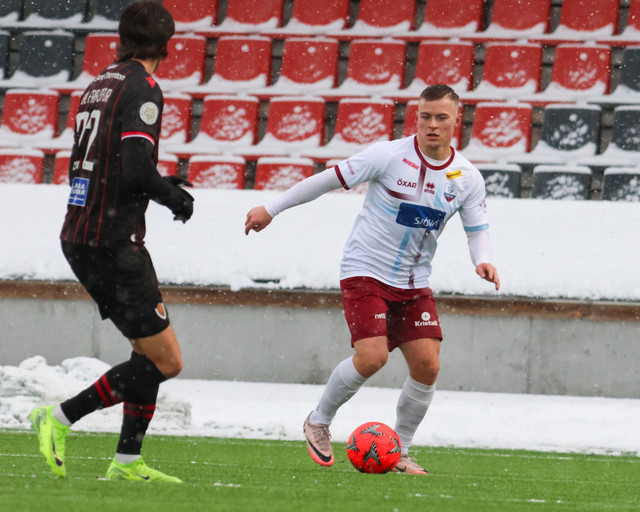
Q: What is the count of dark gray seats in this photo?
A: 11